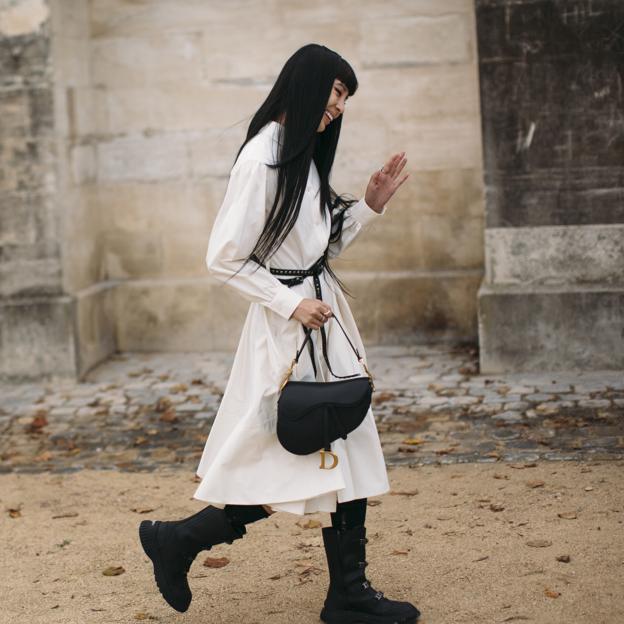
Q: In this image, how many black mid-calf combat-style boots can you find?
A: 2